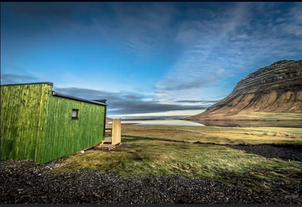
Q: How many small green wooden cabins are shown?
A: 1